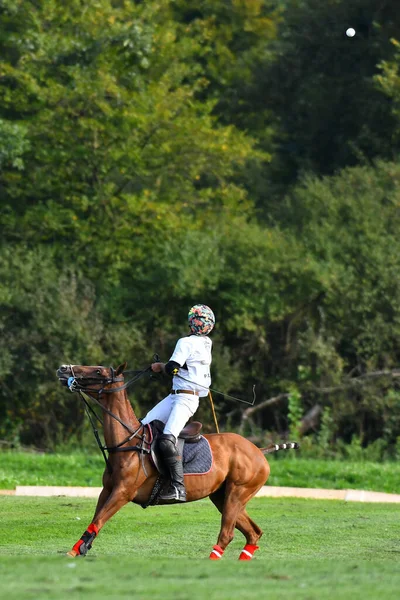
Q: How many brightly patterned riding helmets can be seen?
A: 1